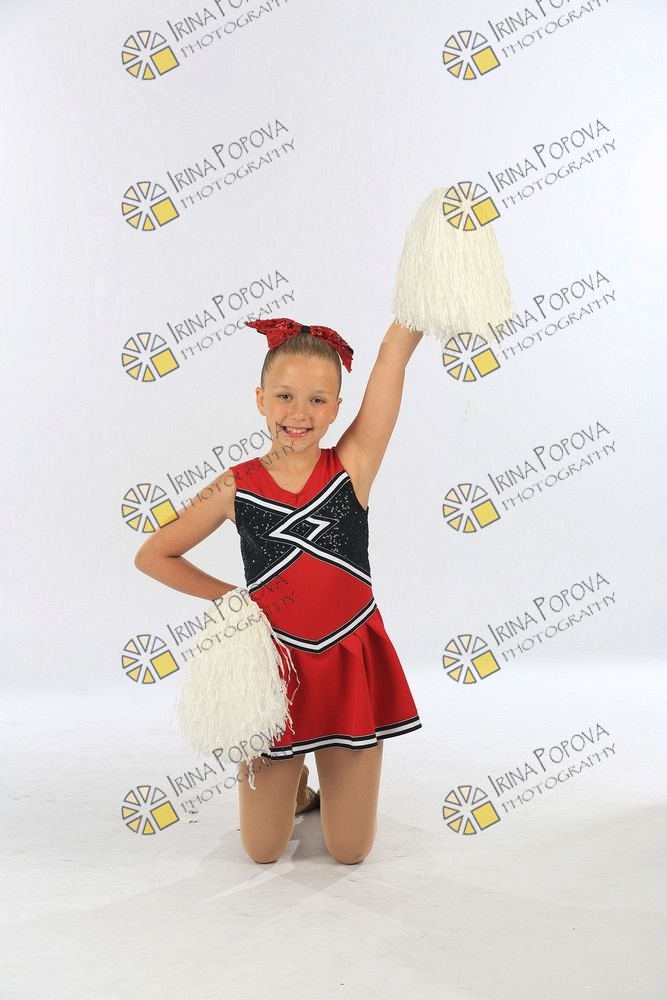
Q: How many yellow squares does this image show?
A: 12